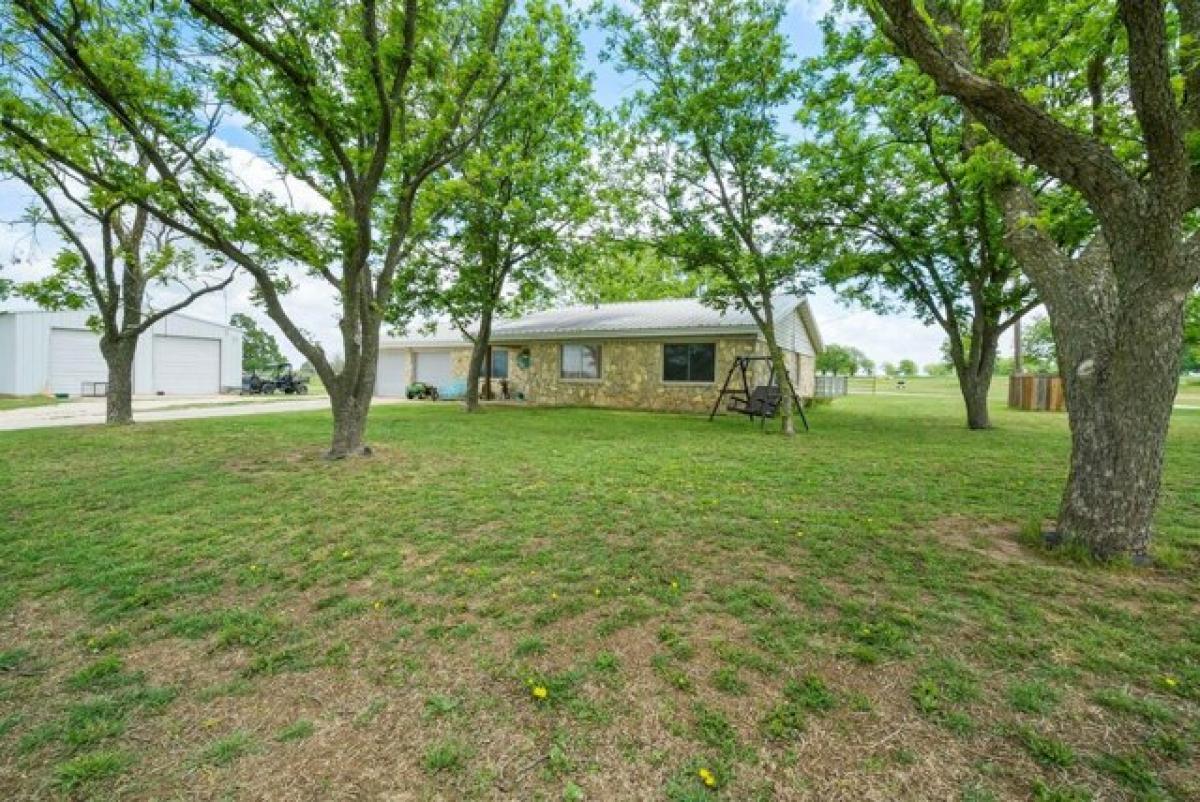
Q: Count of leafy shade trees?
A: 6